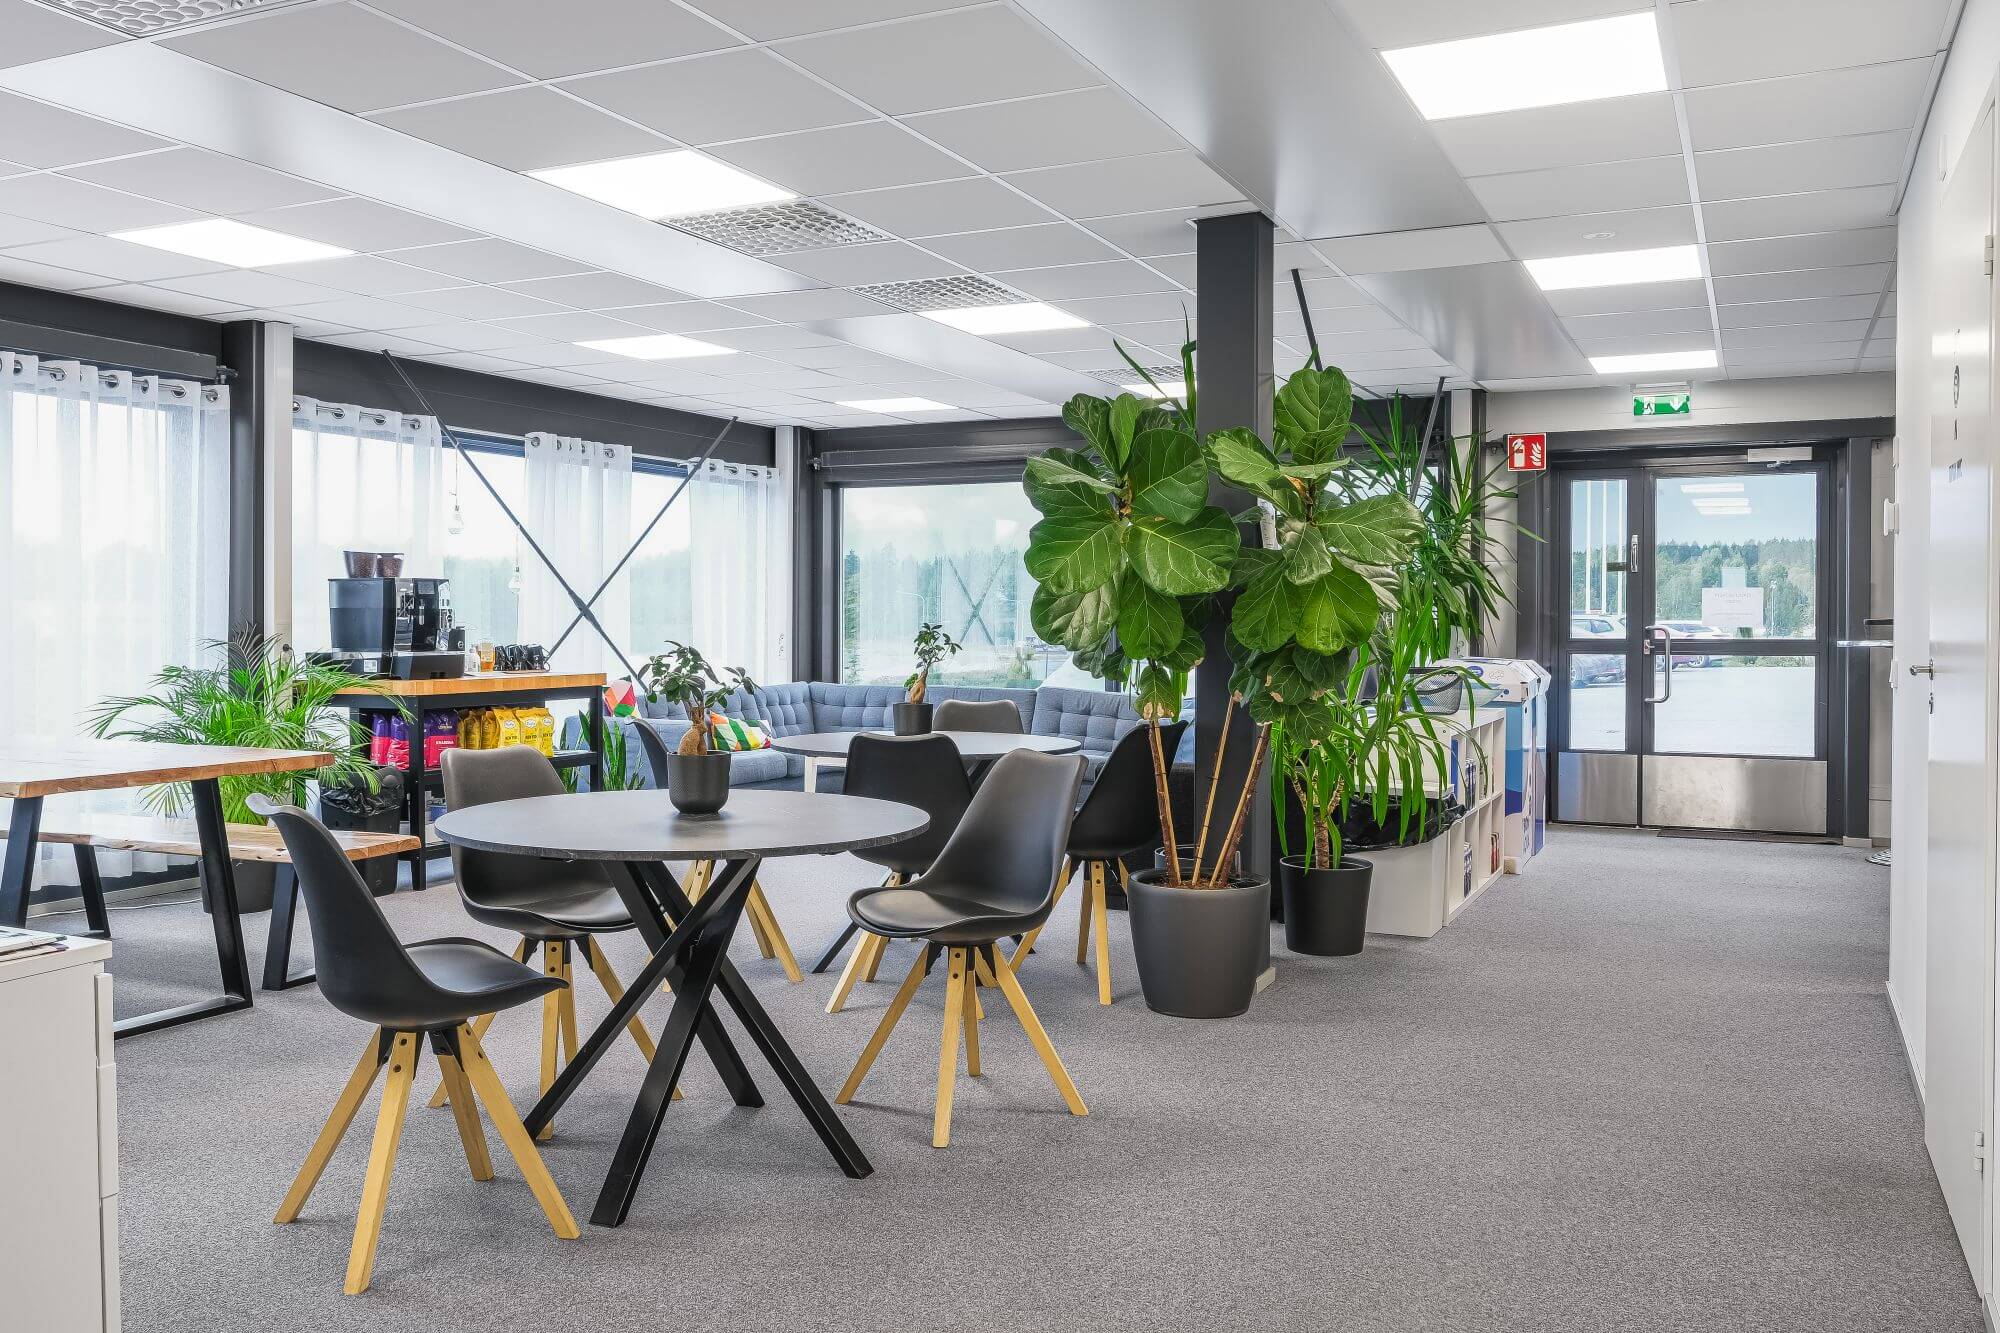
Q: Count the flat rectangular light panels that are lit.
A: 9